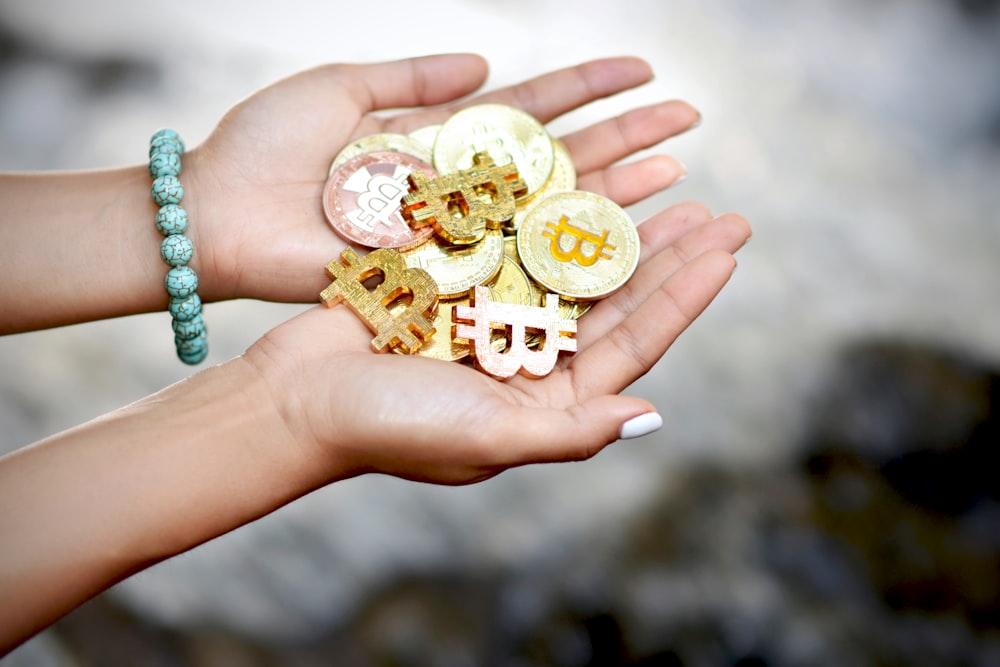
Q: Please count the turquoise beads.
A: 11